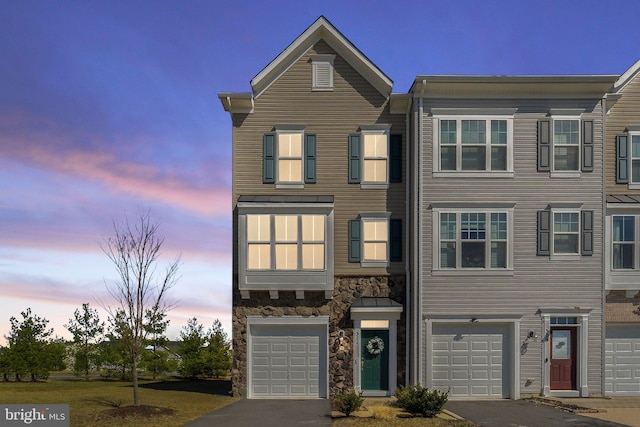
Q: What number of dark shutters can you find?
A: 11